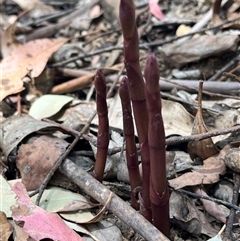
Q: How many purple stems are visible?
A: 4